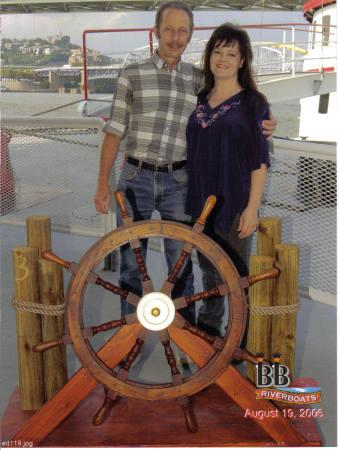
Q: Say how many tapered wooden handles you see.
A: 8